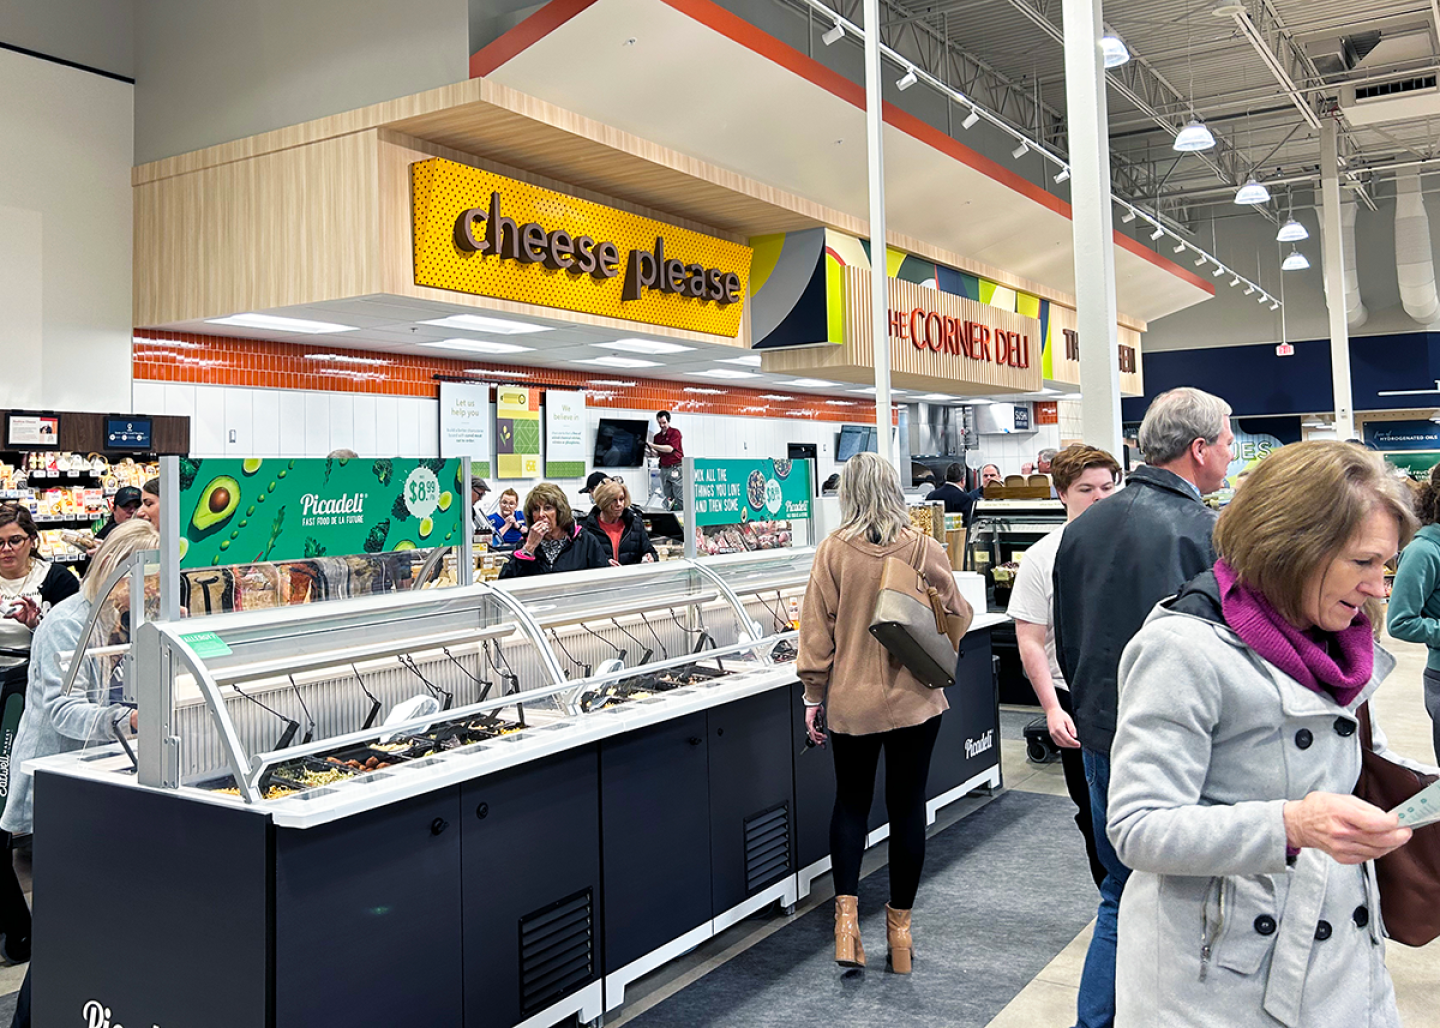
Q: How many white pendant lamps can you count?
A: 5